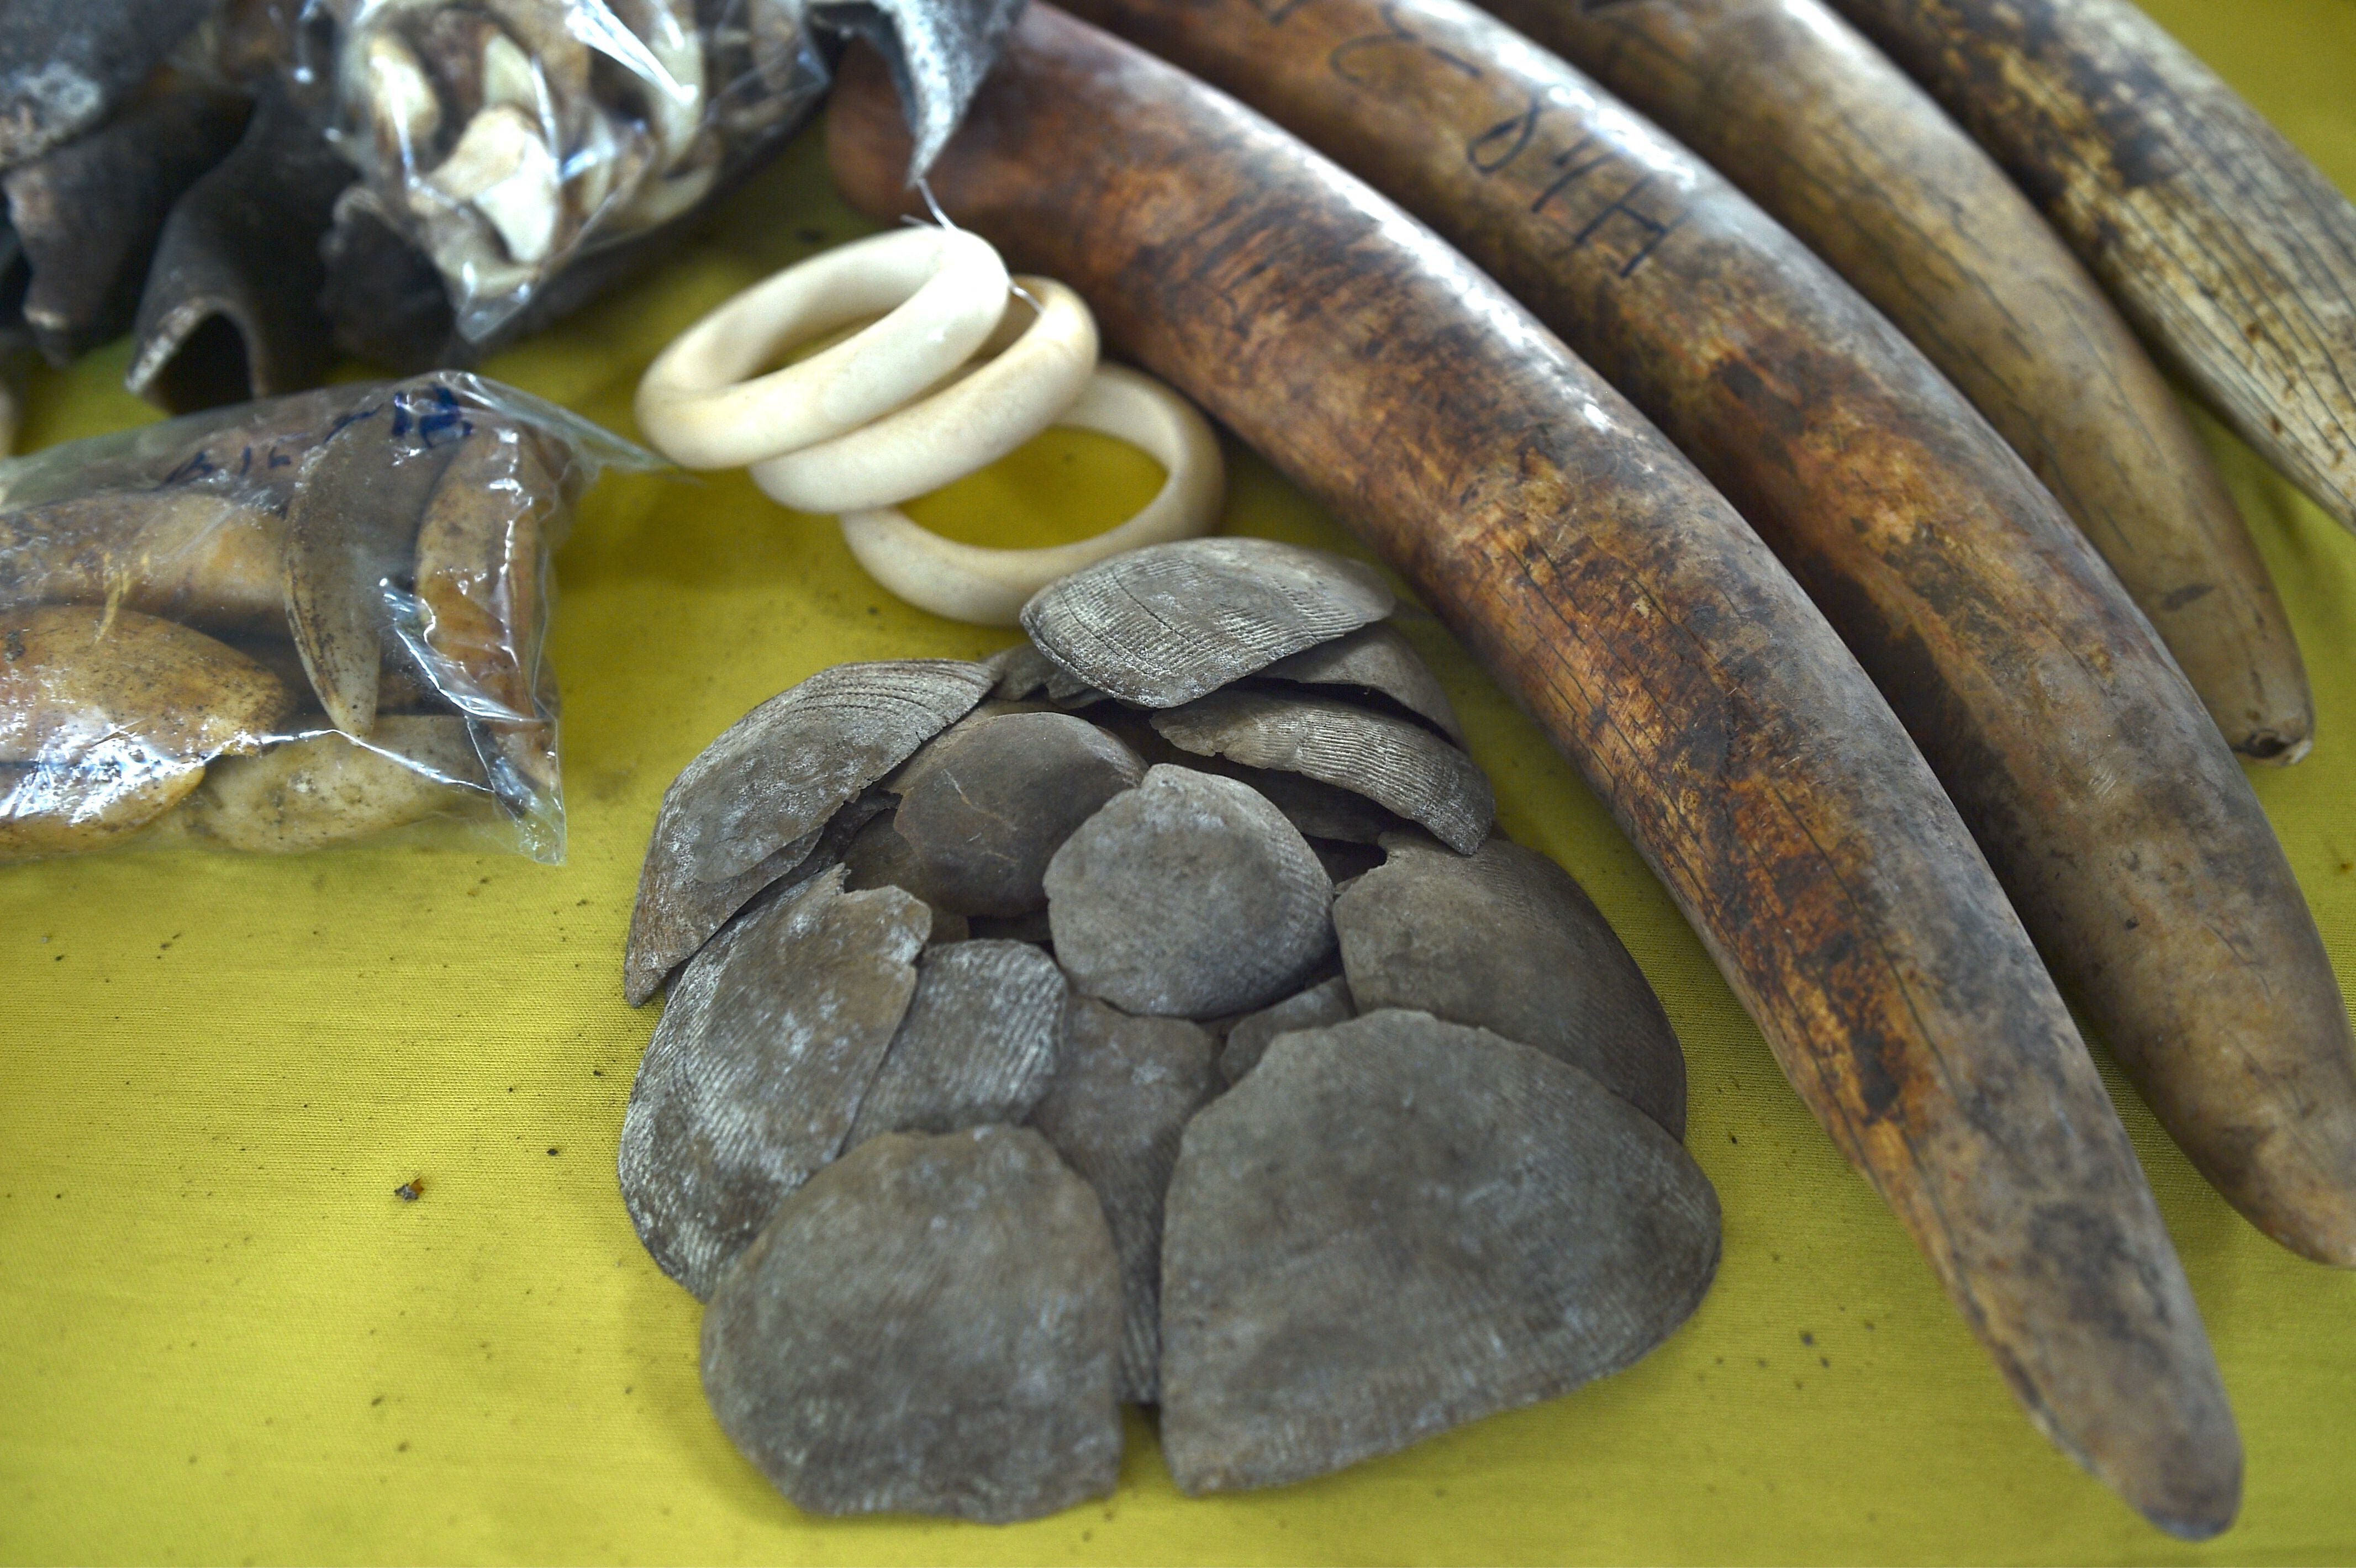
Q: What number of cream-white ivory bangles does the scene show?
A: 3